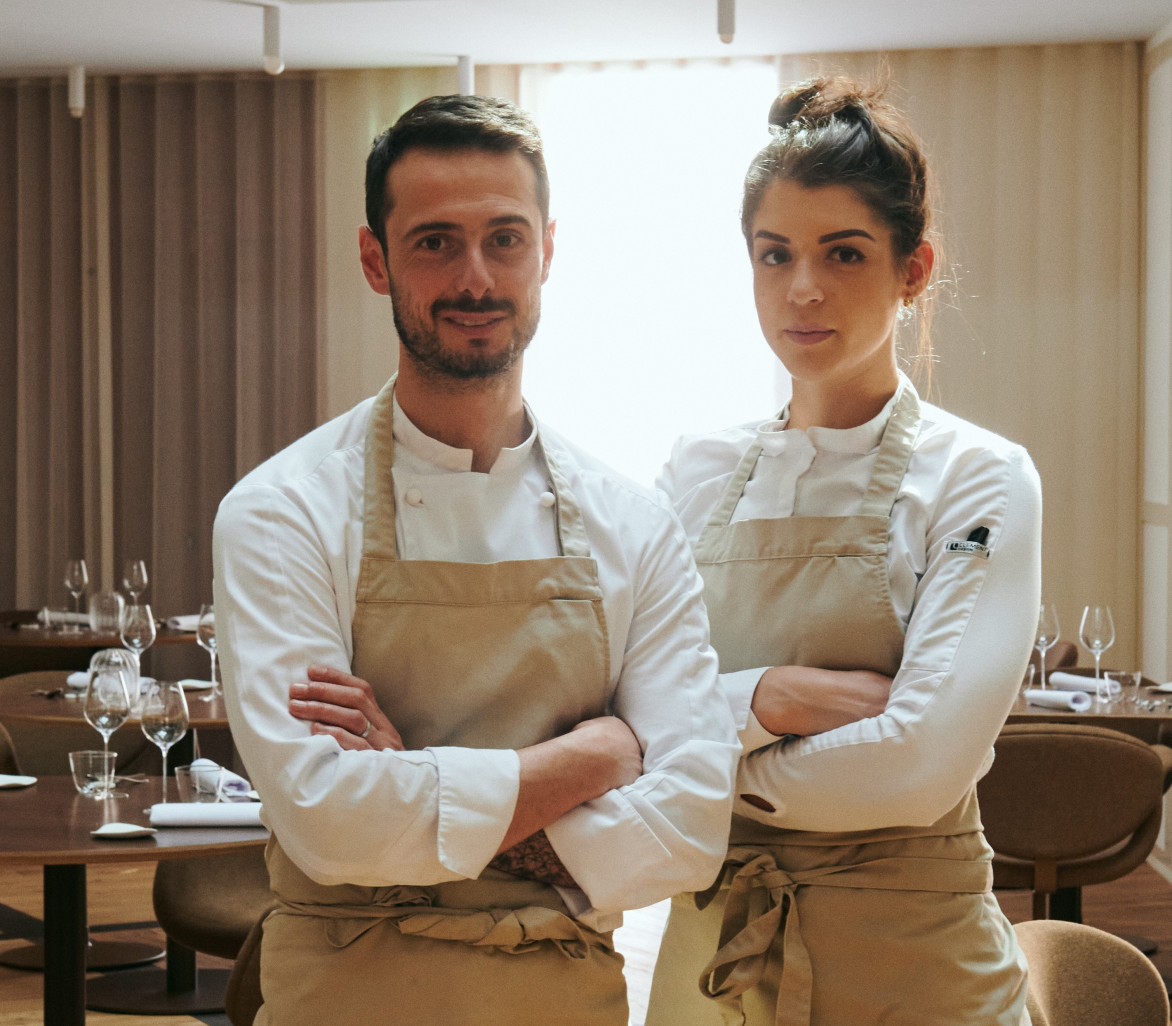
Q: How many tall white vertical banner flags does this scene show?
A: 0